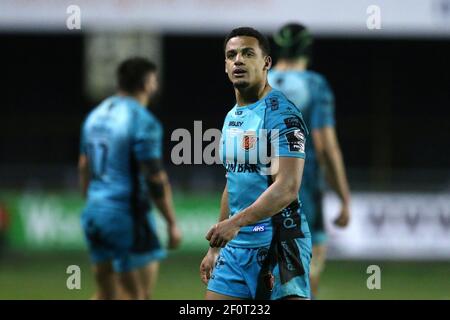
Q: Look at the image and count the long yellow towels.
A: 0